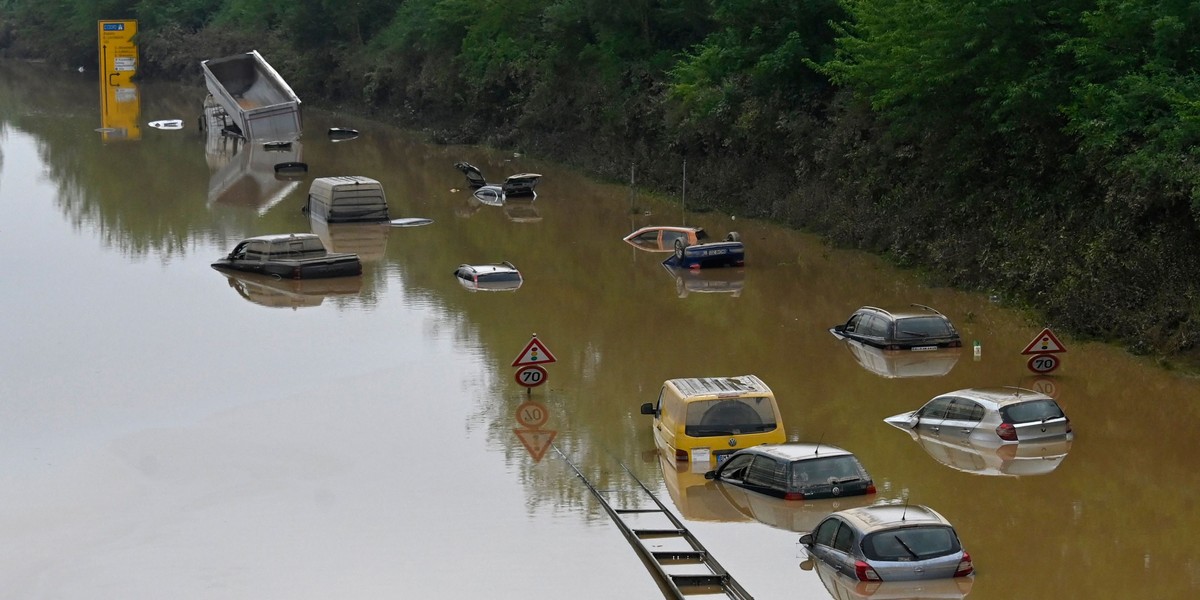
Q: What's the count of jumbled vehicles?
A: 12